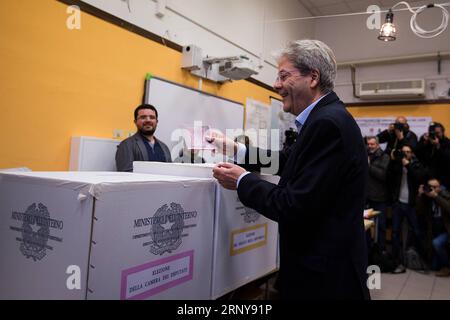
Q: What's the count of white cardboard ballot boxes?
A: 2